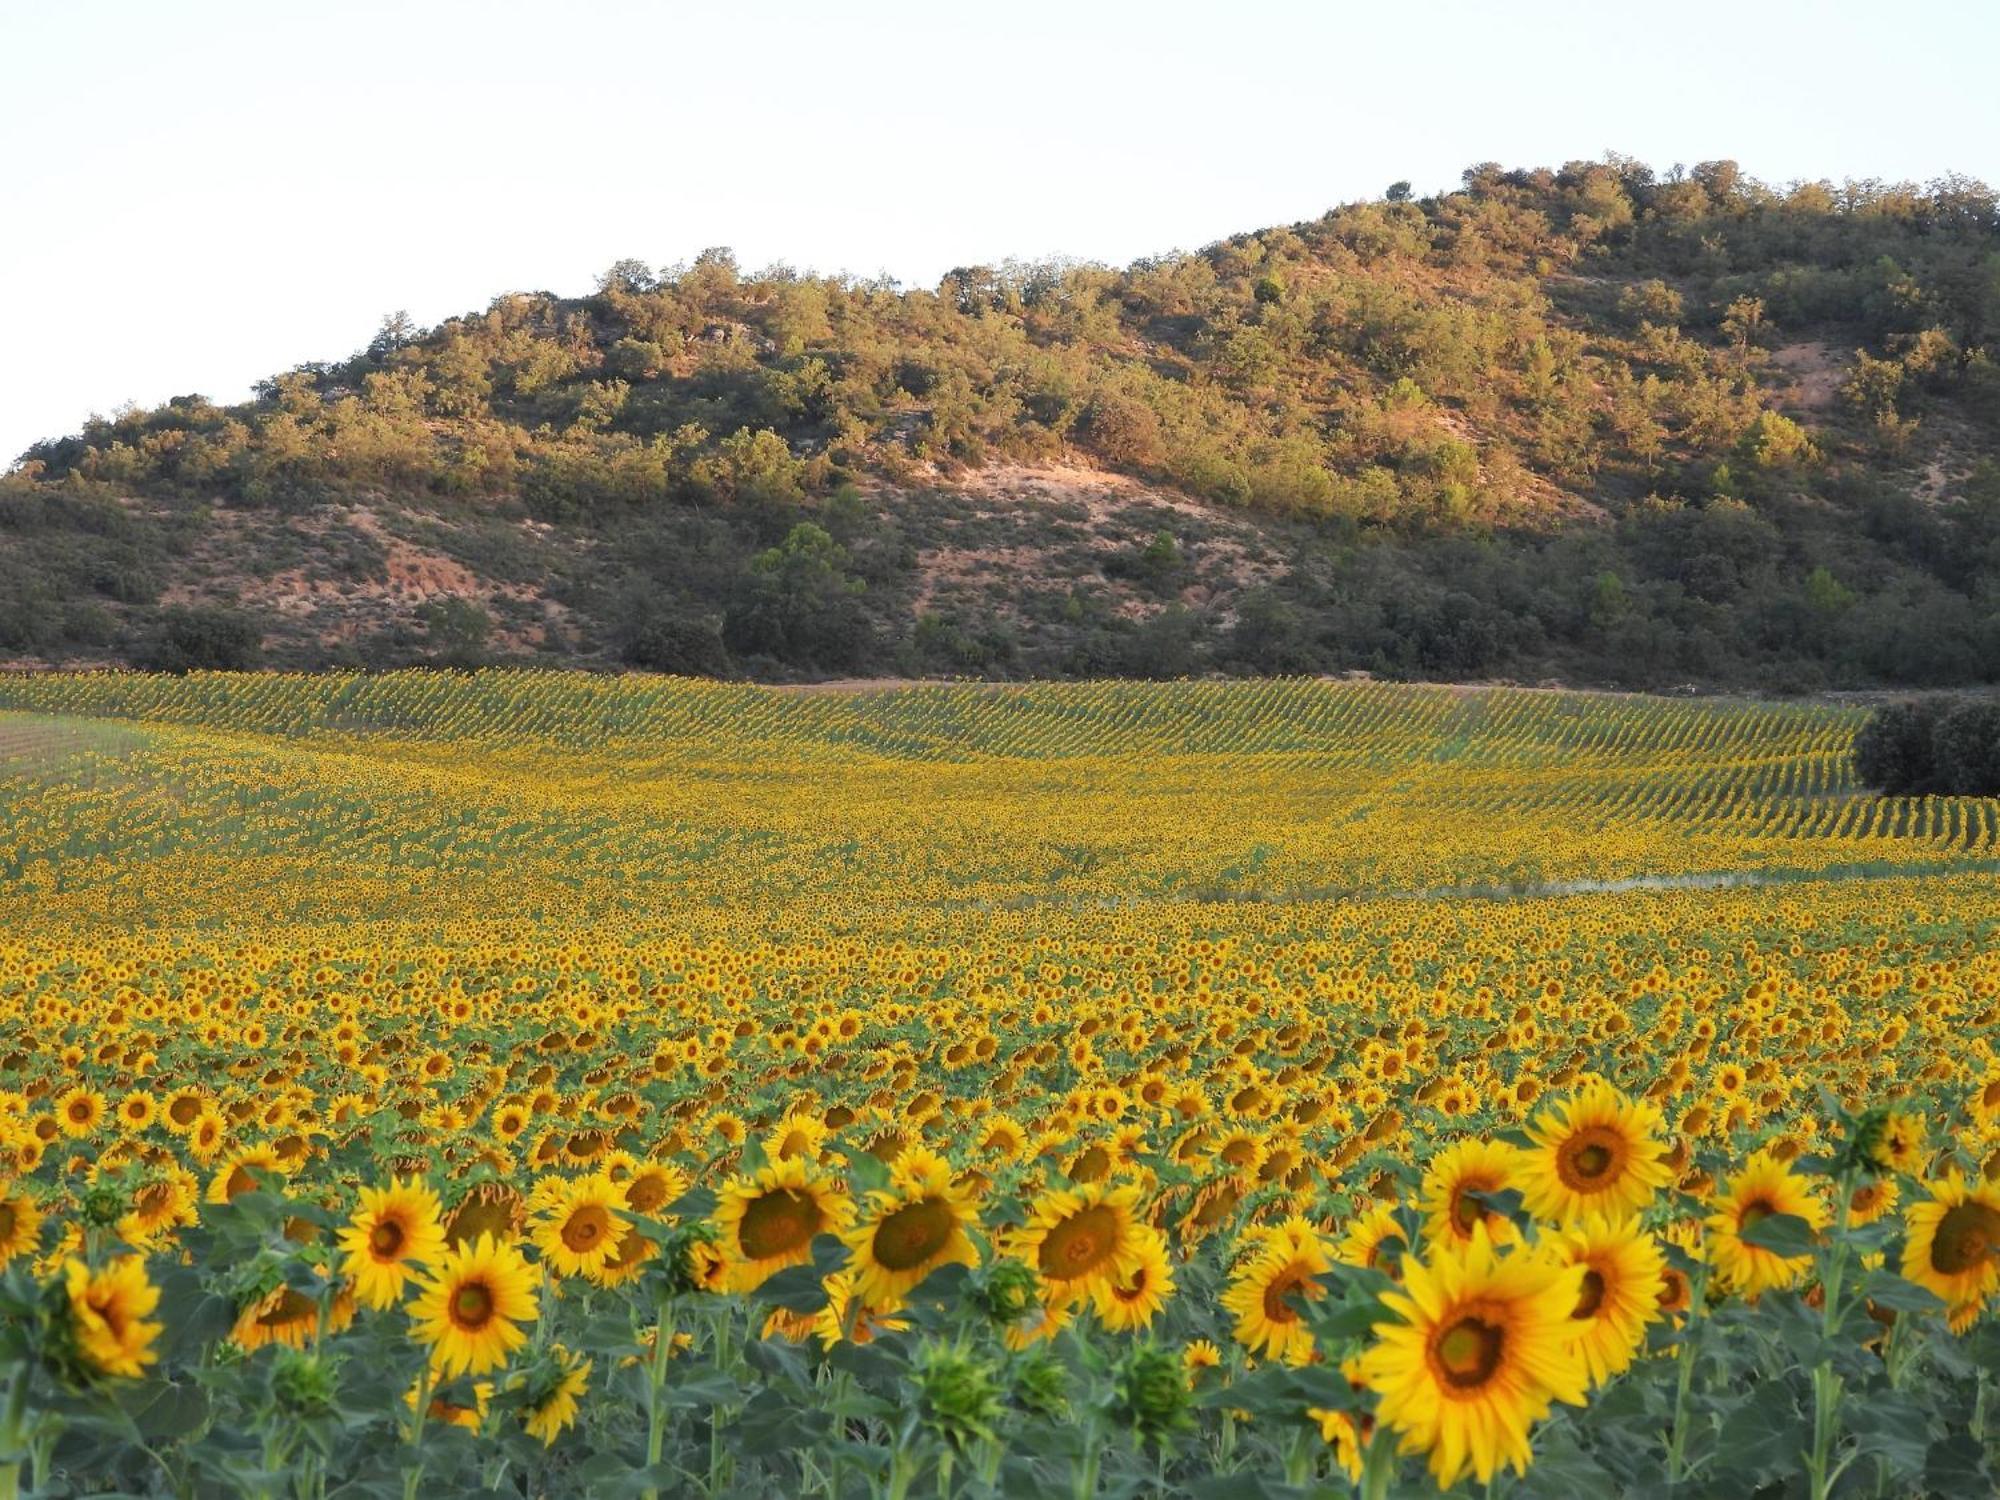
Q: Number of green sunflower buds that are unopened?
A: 6